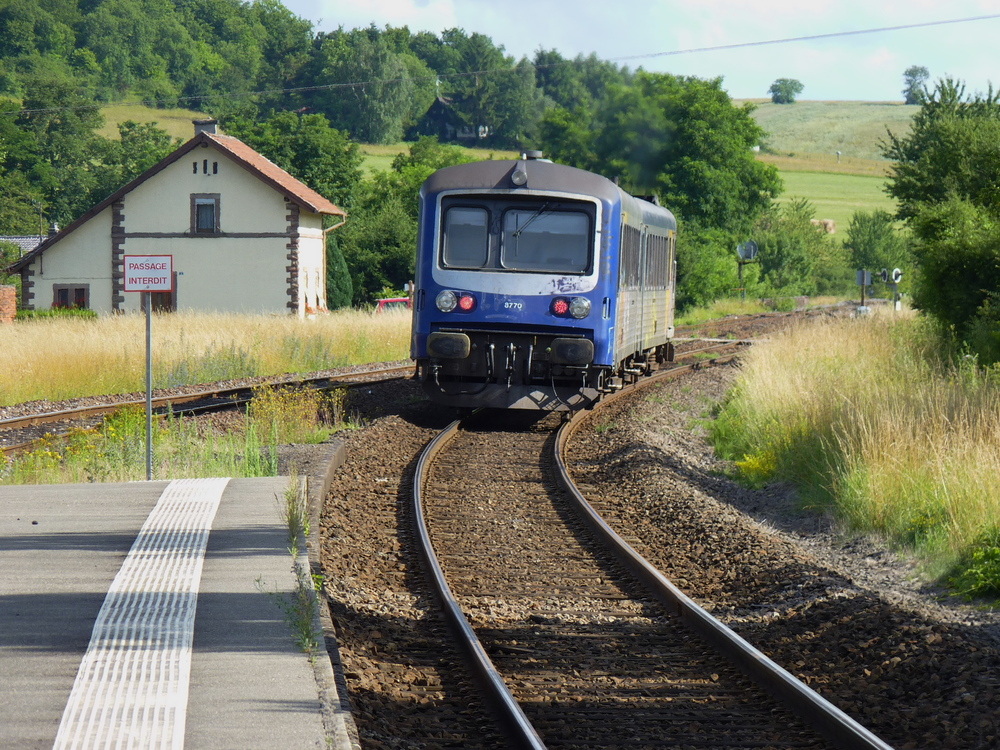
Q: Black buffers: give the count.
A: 2